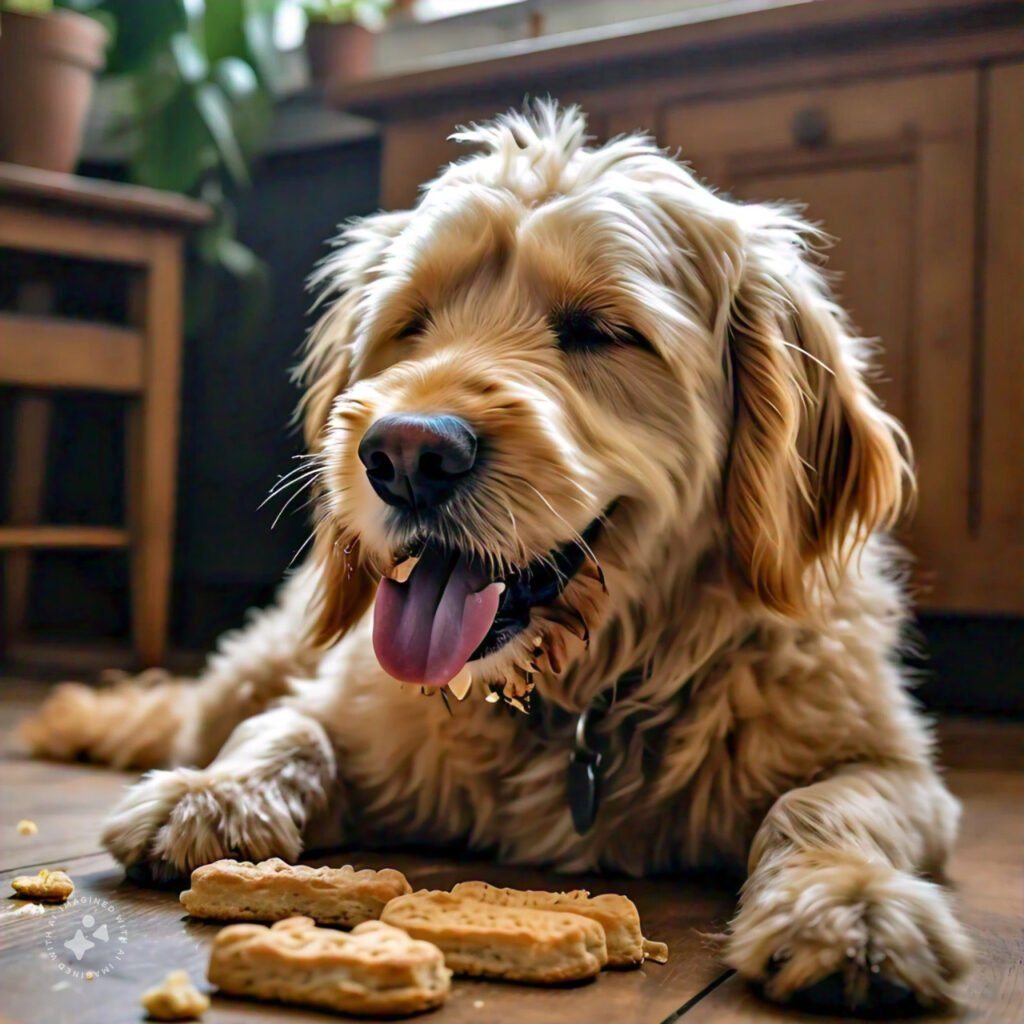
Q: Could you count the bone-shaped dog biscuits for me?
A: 4